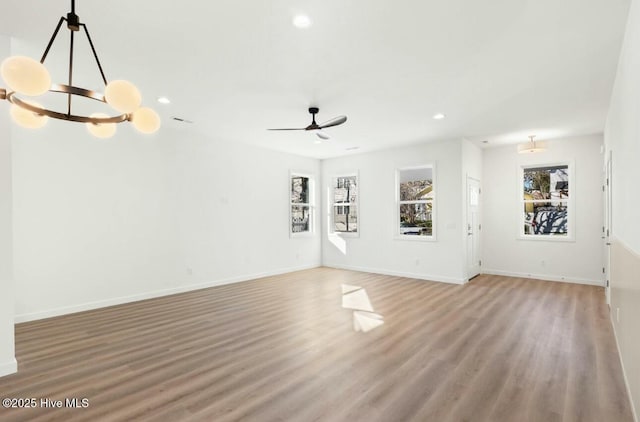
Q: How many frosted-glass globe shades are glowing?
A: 5